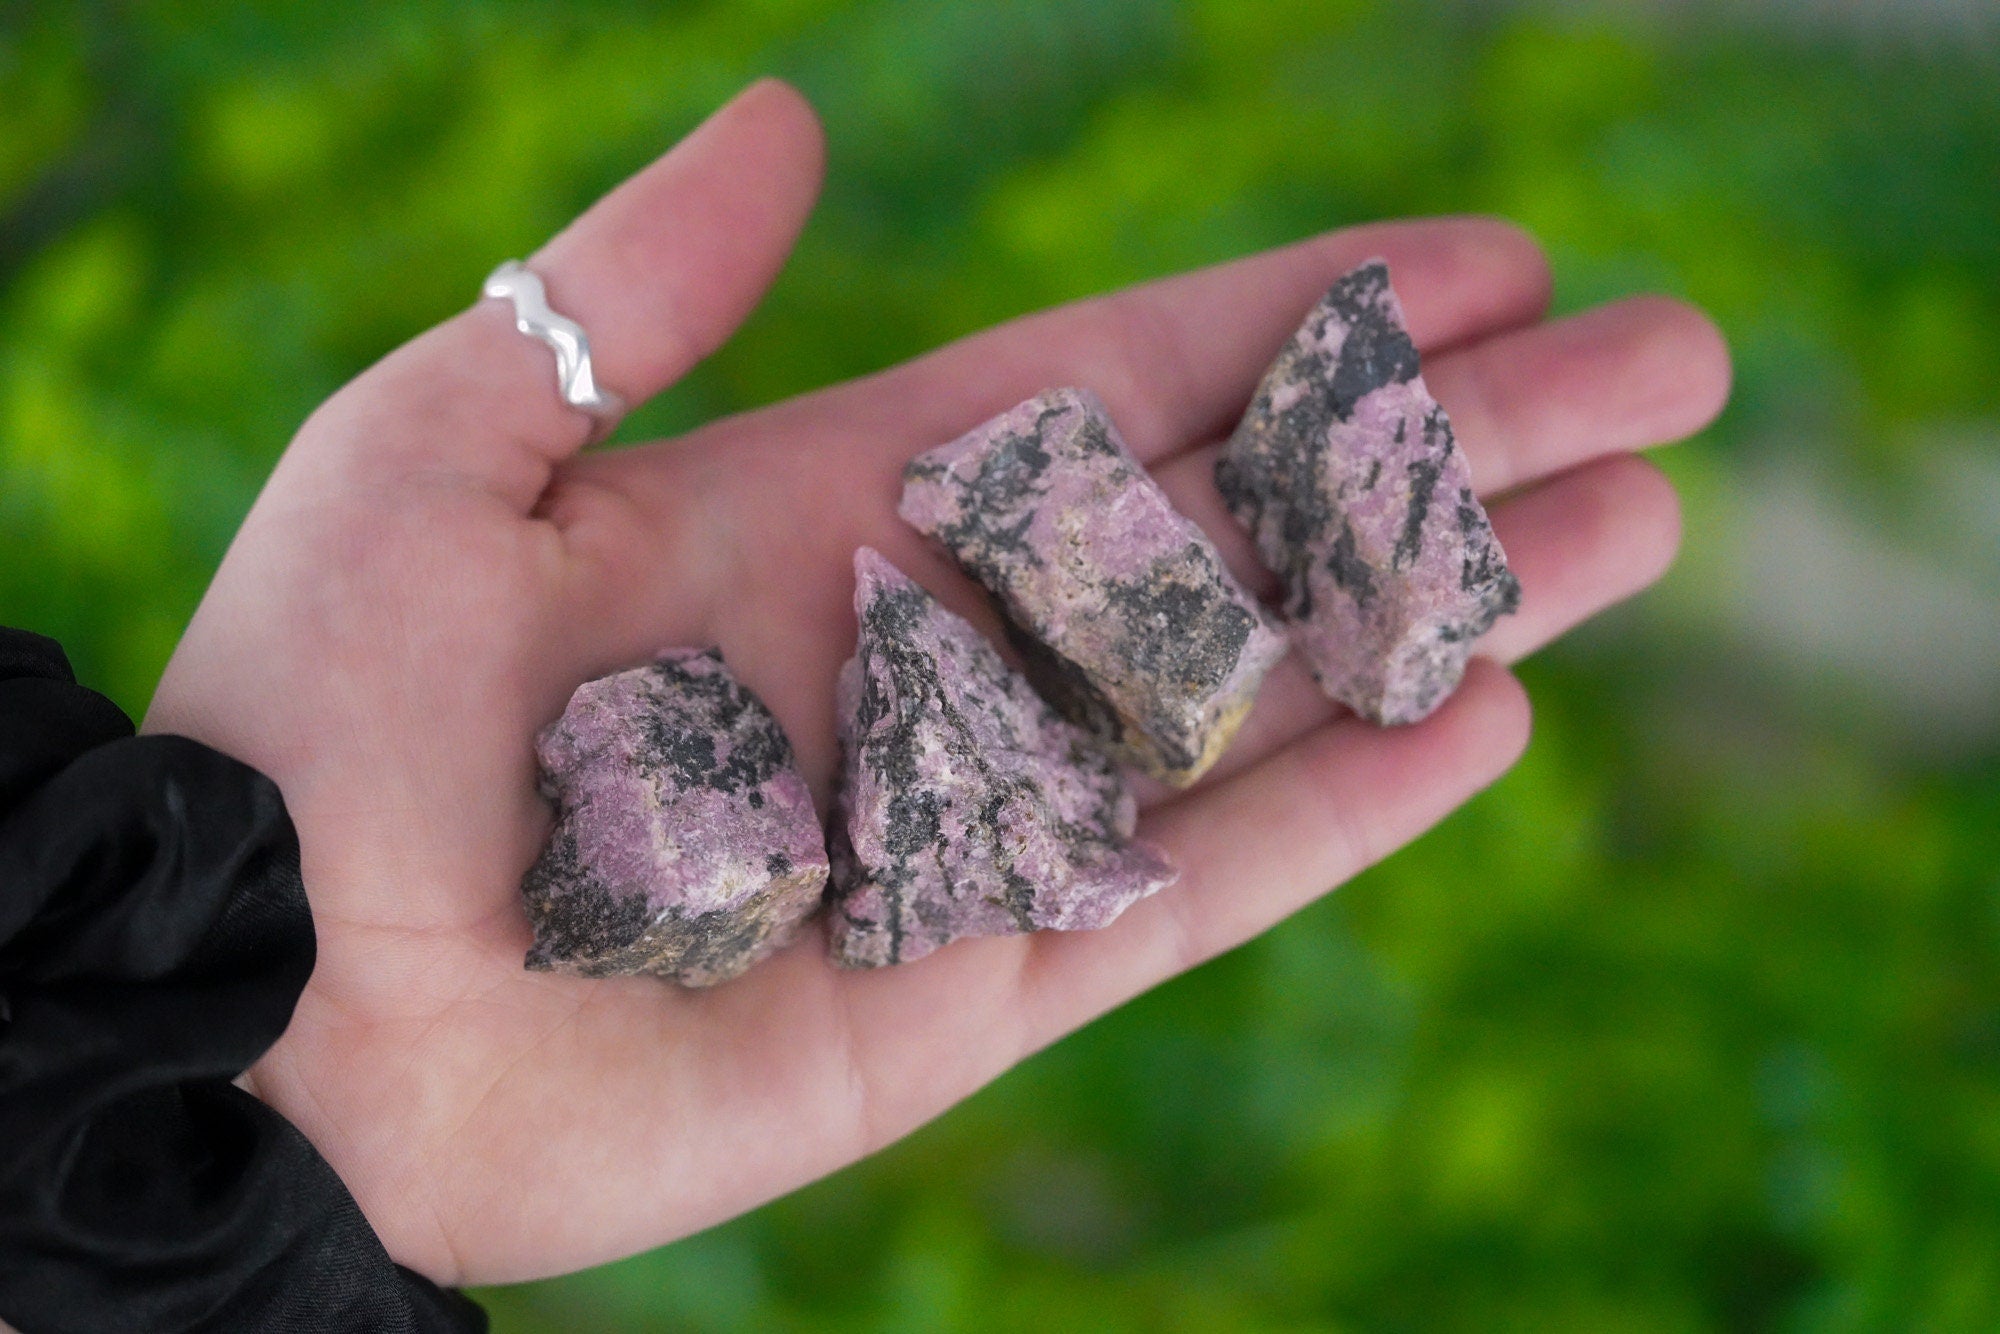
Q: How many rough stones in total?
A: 4